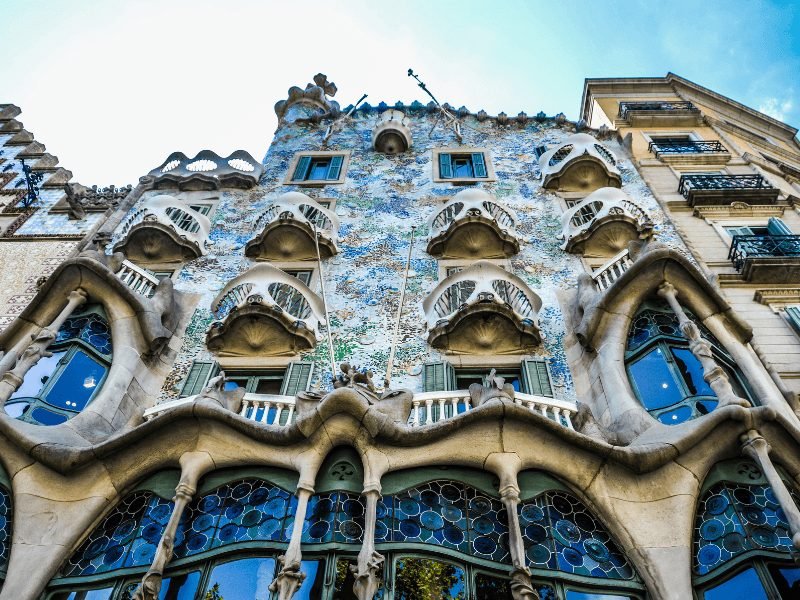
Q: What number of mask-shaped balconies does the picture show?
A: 7